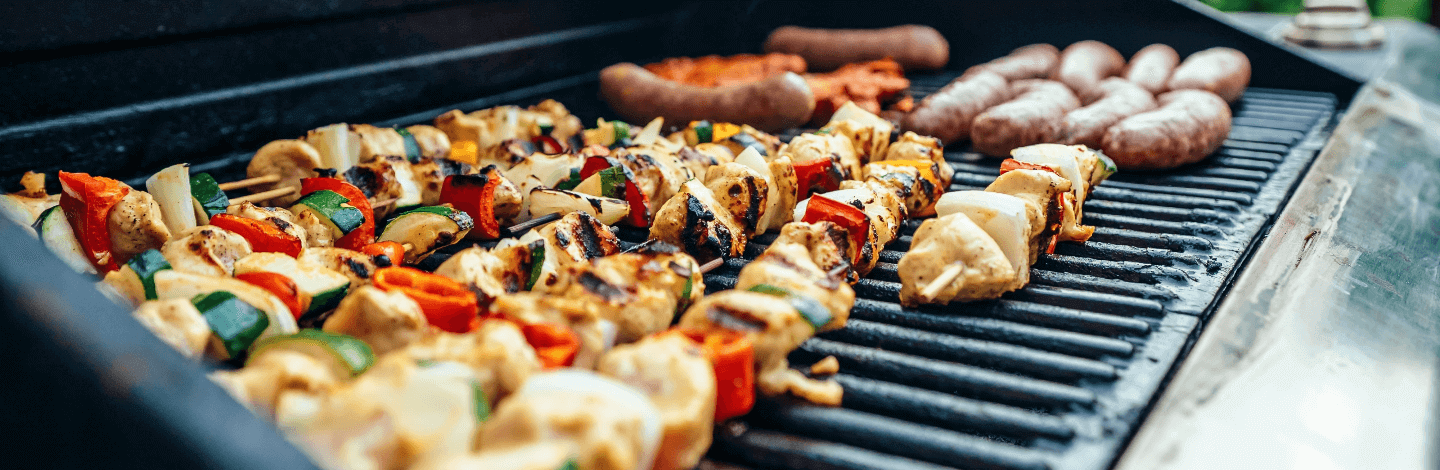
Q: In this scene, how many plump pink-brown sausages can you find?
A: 10